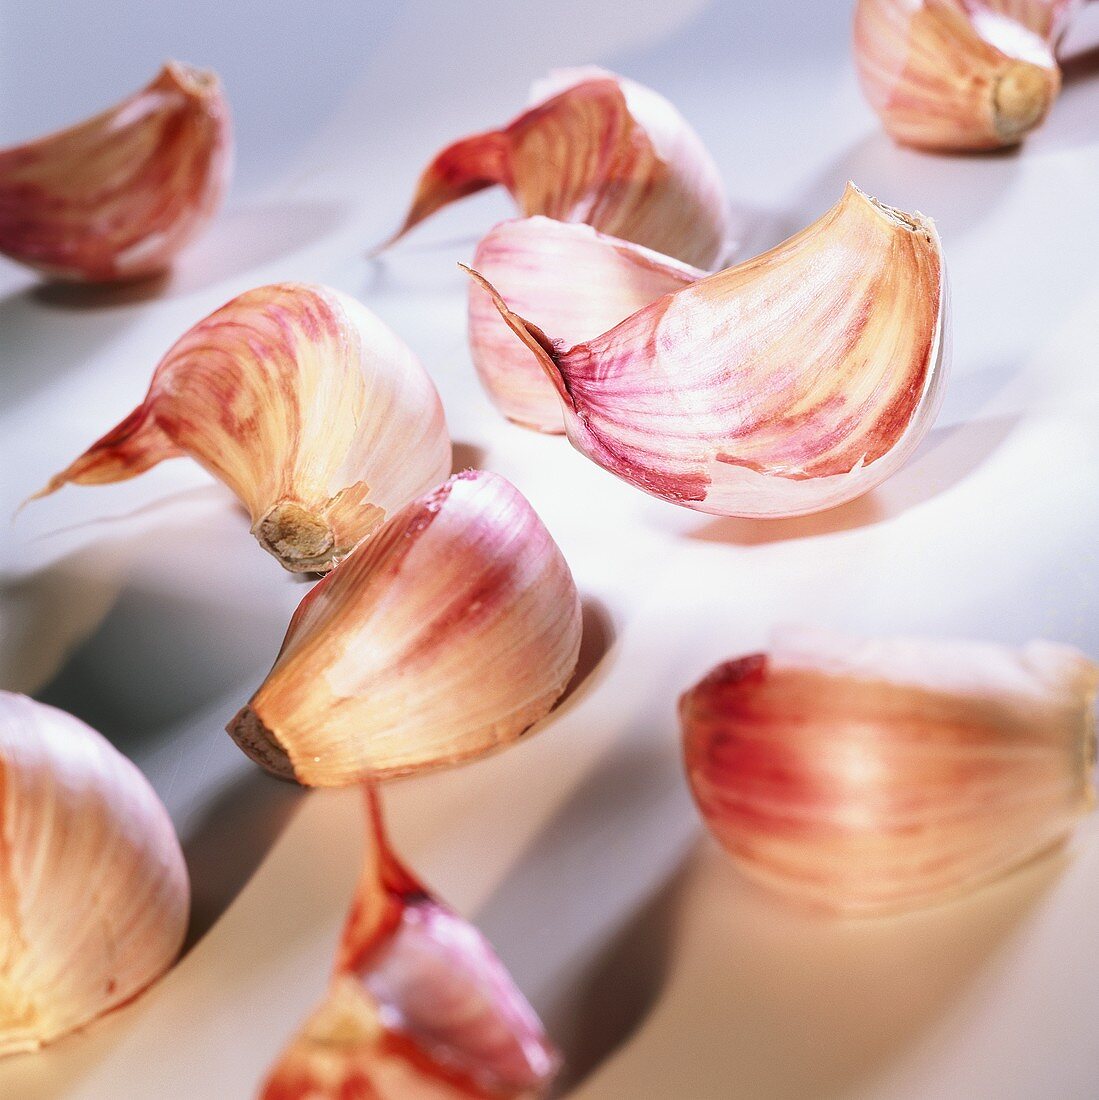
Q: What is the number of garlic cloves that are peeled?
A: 0